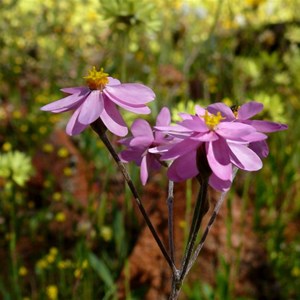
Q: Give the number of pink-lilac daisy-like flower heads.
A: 4